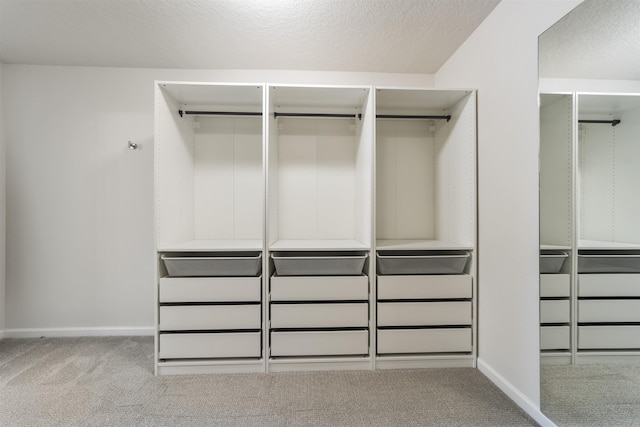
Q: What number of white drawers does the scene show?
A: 9